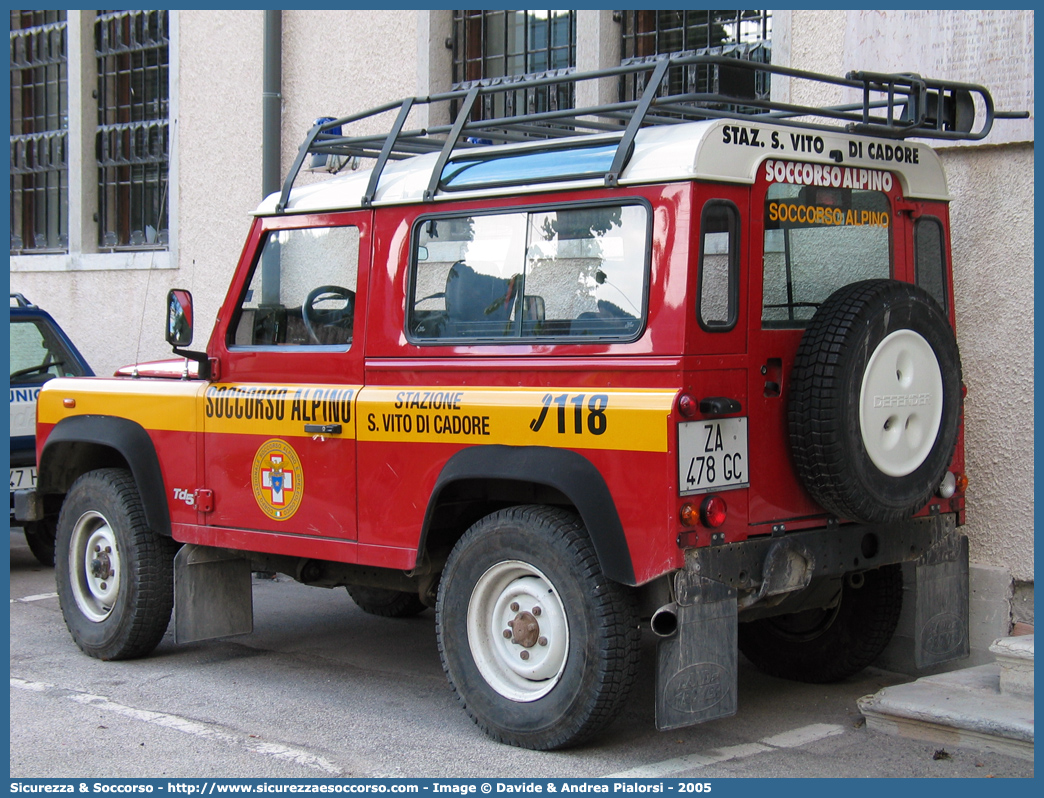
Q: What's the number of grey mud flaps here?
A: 3